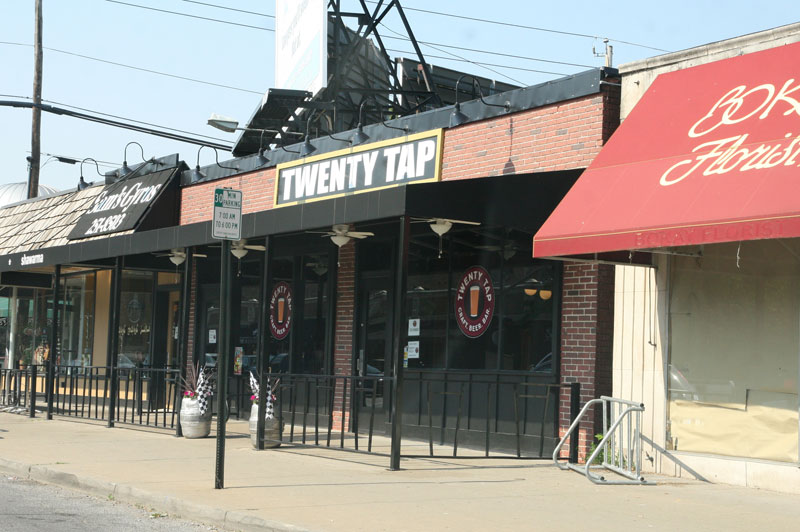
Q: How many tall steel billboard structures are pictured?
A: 1